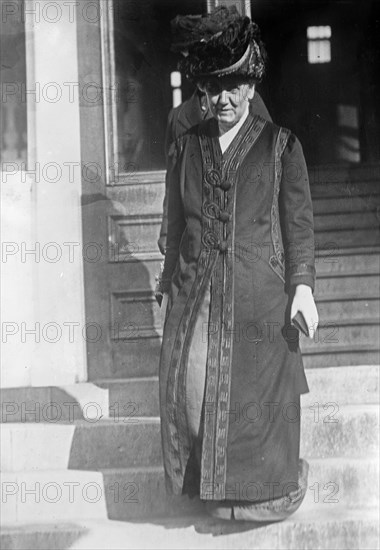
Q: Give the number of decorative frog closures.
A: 3